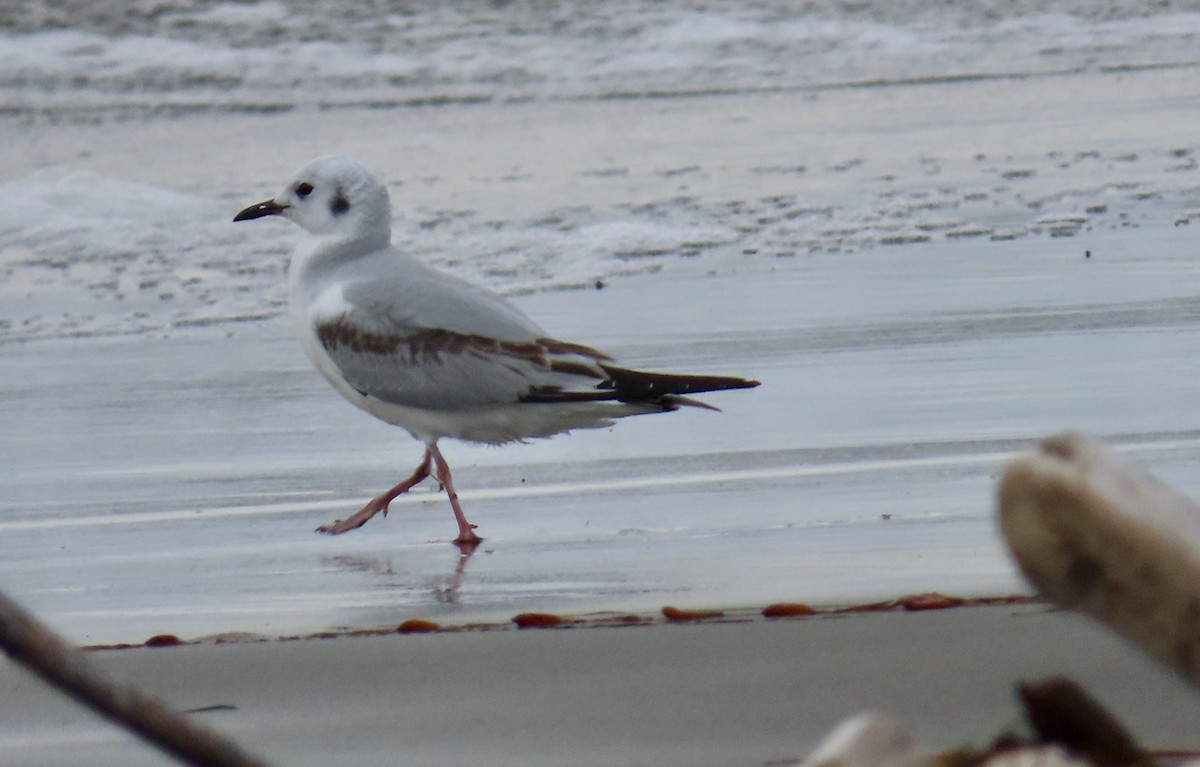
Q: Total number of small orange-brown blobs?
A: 6